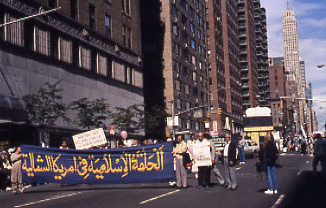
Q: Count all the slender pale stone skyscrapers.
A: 1